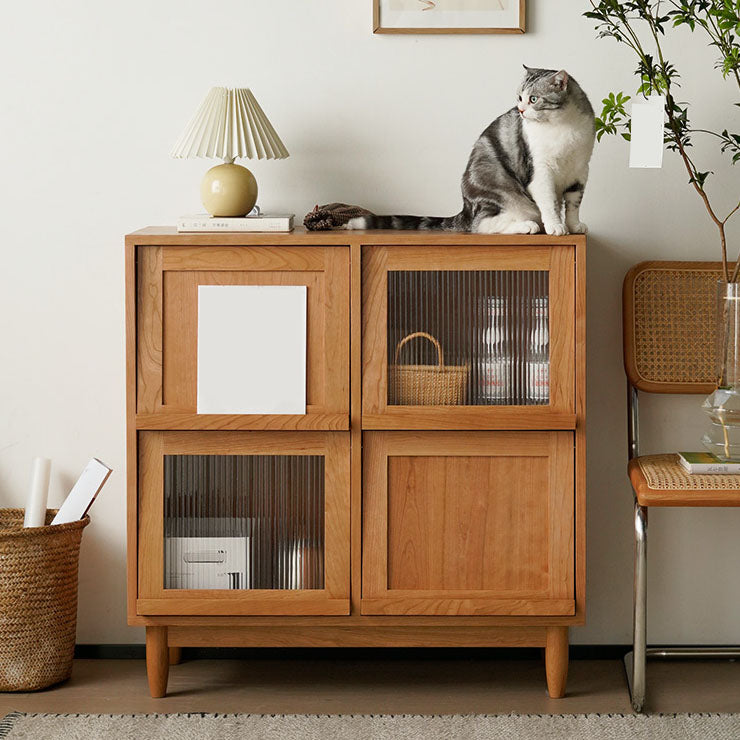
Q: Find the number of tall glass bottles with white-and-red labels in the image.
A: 2